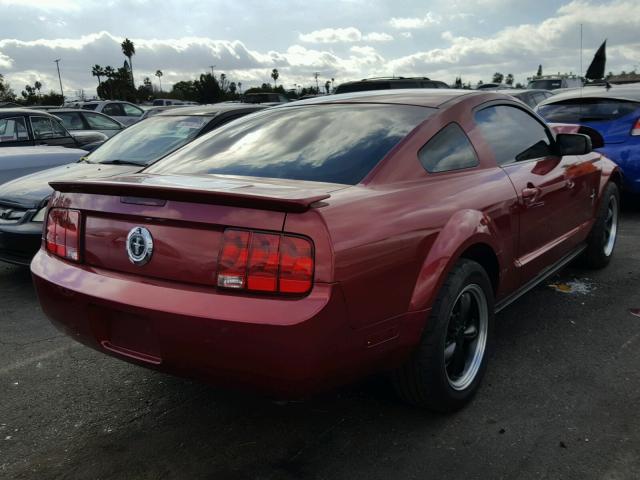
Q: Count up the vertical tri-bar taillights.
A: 2